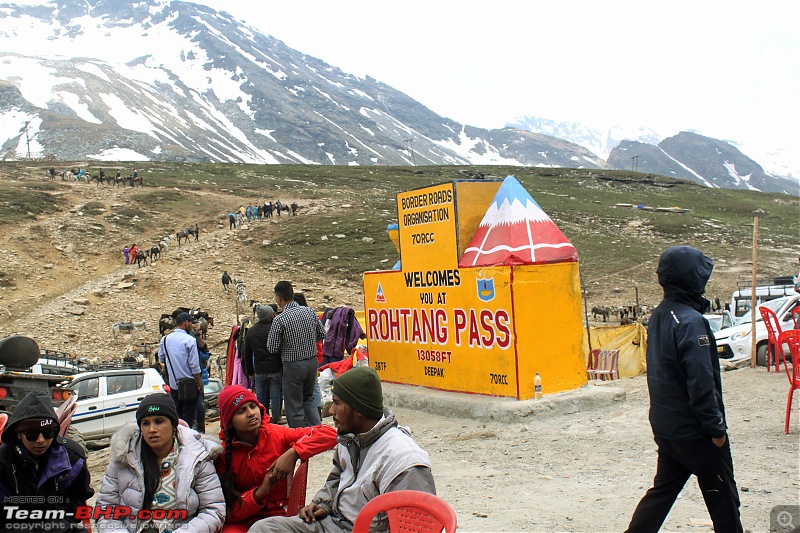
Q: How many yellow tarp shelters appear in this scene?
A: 1